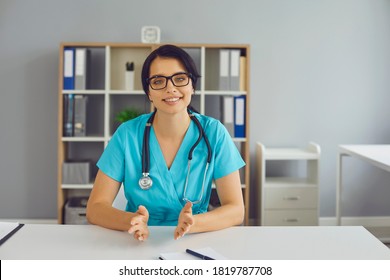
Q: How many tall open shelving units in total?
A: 1